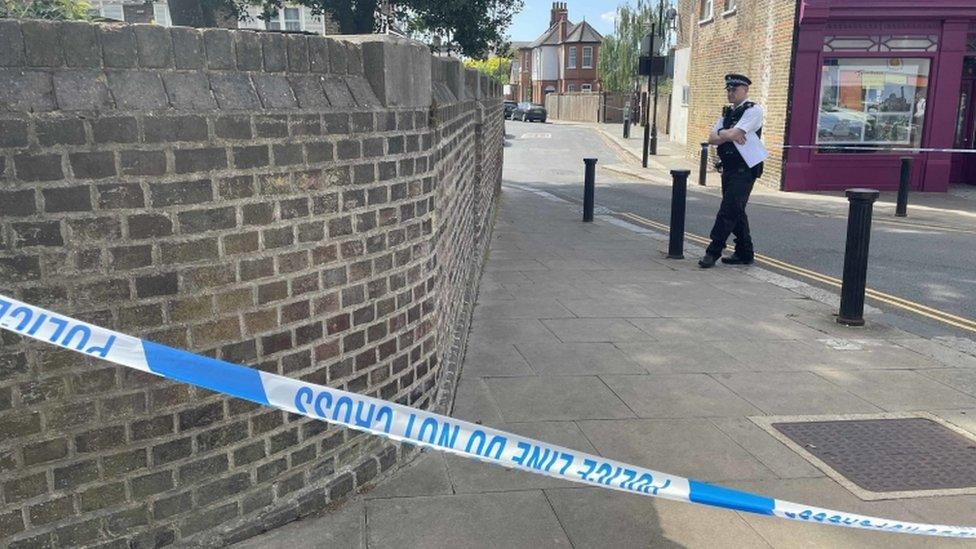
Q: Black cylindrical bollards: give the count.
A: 5